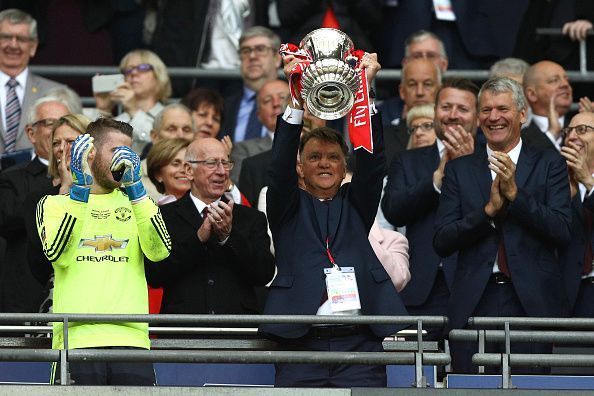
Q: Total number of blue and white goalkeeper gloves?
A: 2